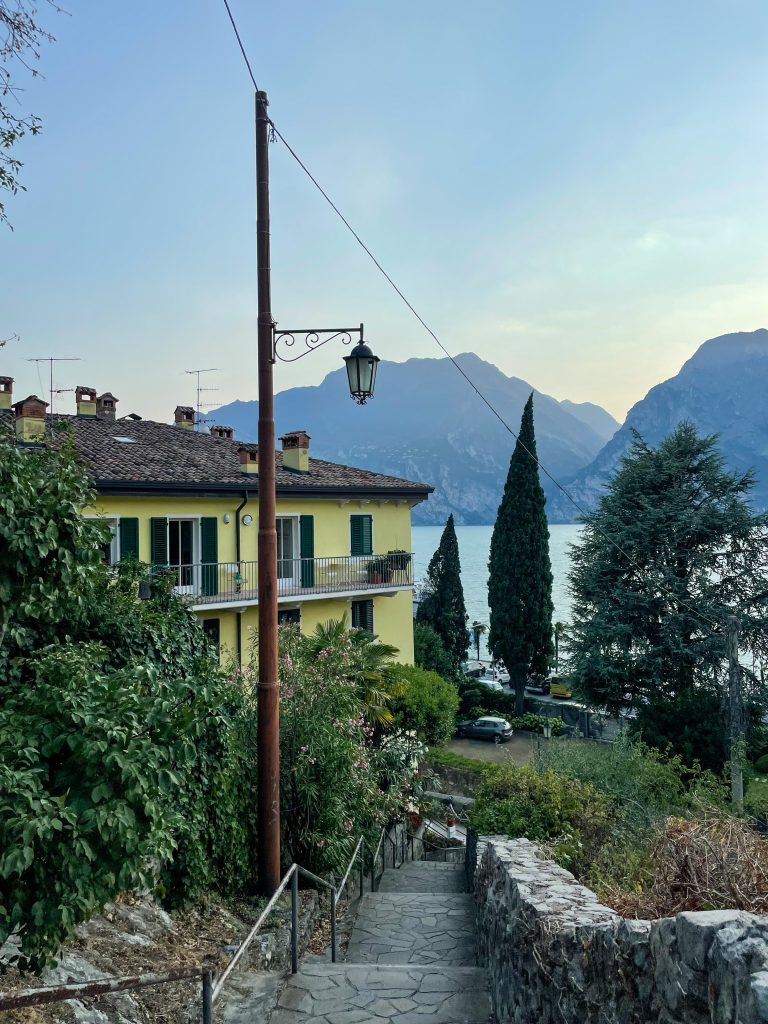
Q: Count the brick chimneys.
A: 8